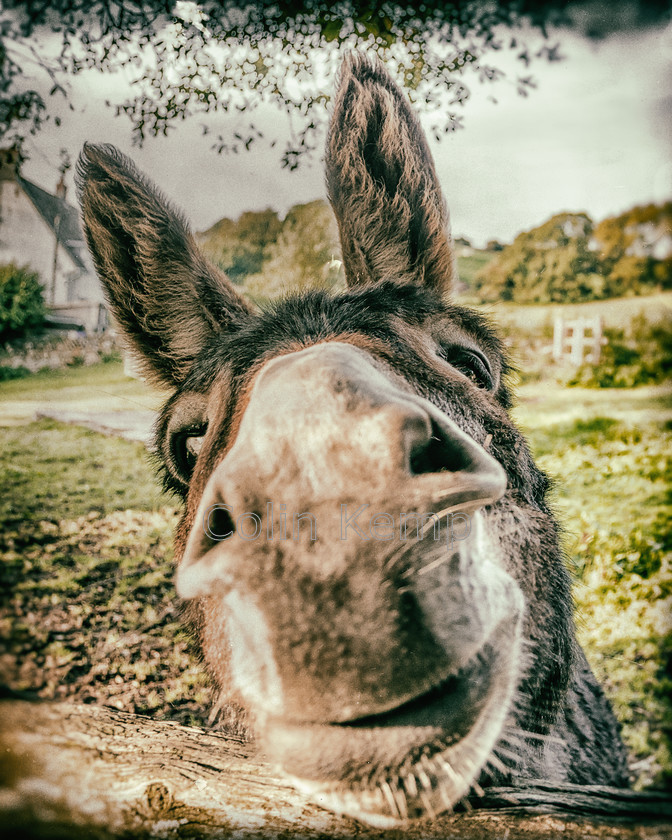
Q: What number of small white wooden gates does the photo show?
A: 1